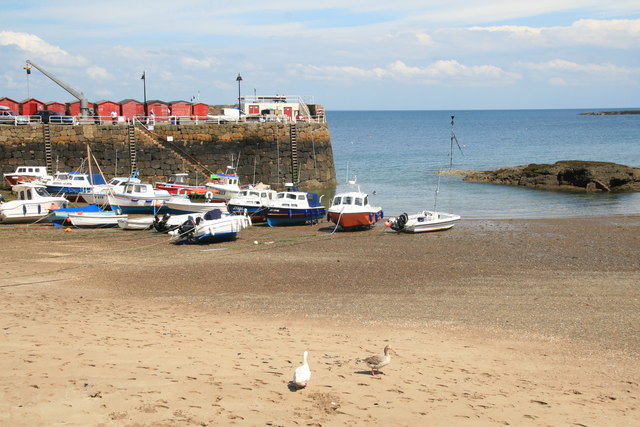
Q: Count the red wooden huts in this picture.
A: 9